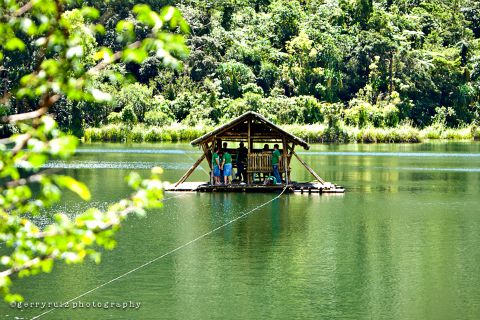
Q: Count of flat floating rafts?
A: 1